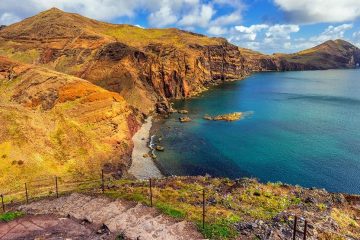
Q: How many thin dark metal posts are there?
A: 8